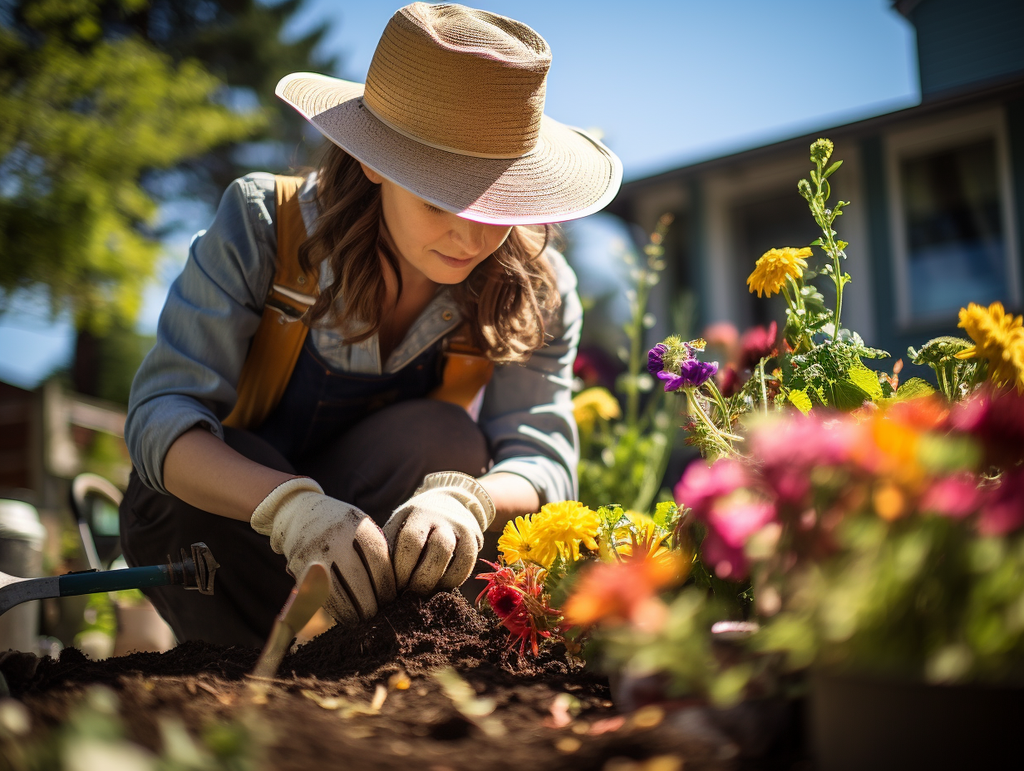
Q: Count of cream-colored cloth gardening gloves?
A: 2